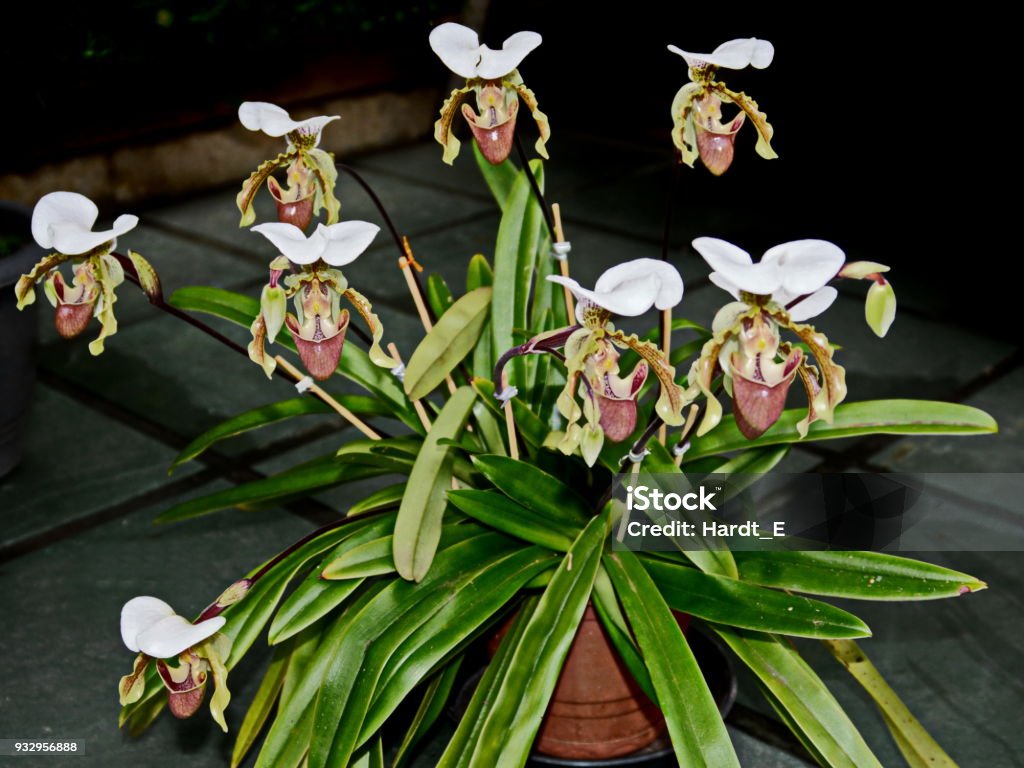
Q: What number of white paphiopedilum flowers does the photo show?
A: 8